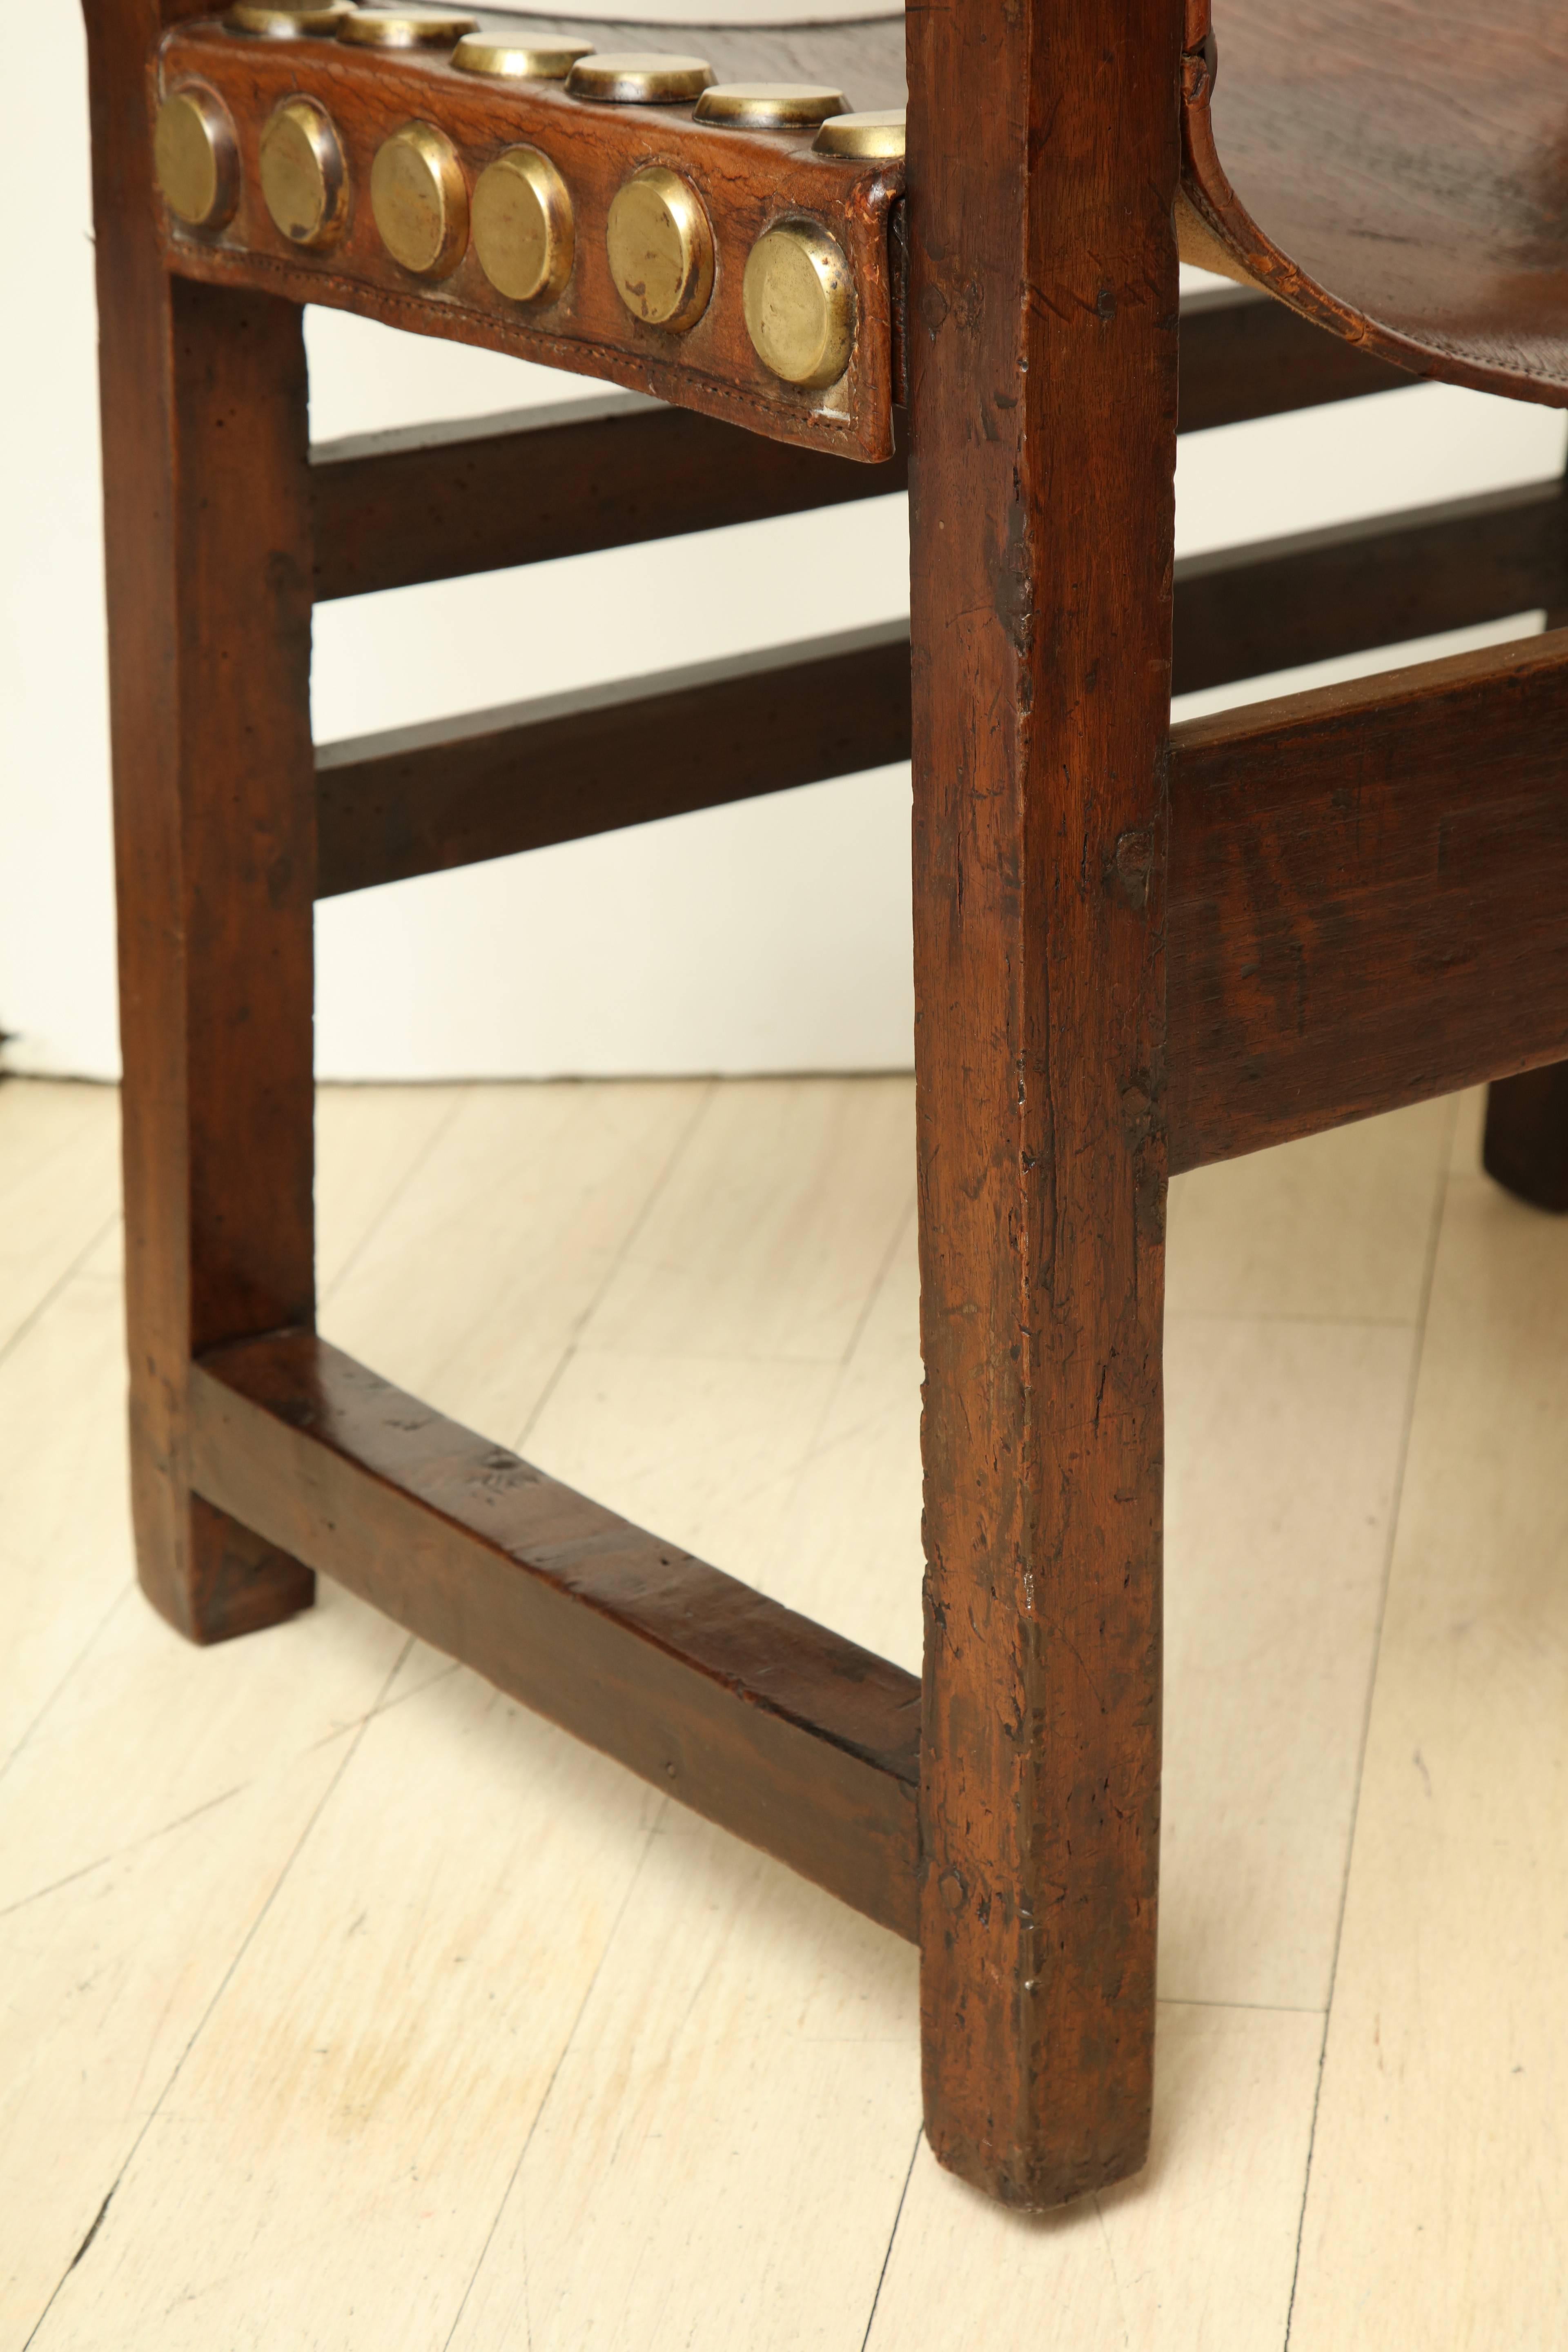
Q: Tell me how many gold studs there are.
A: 12